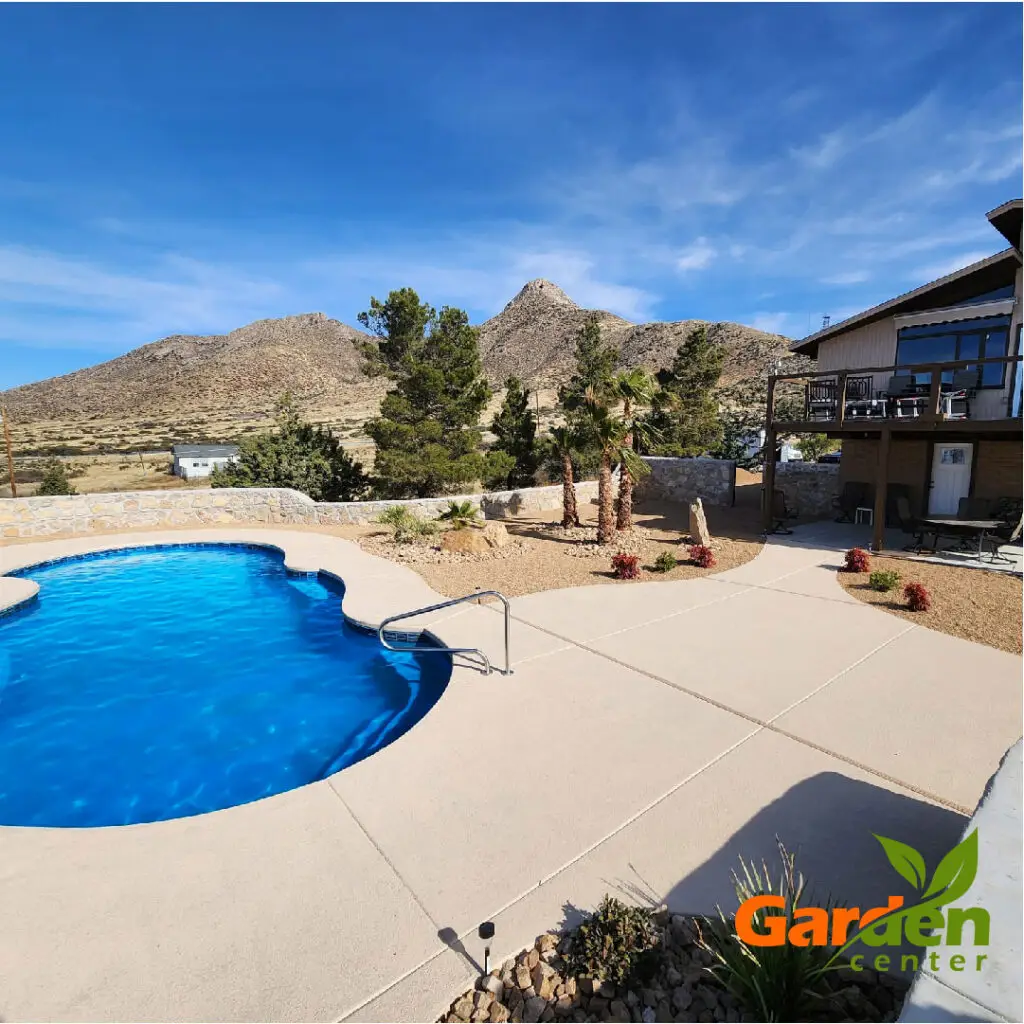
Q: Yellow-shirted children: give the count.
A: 0